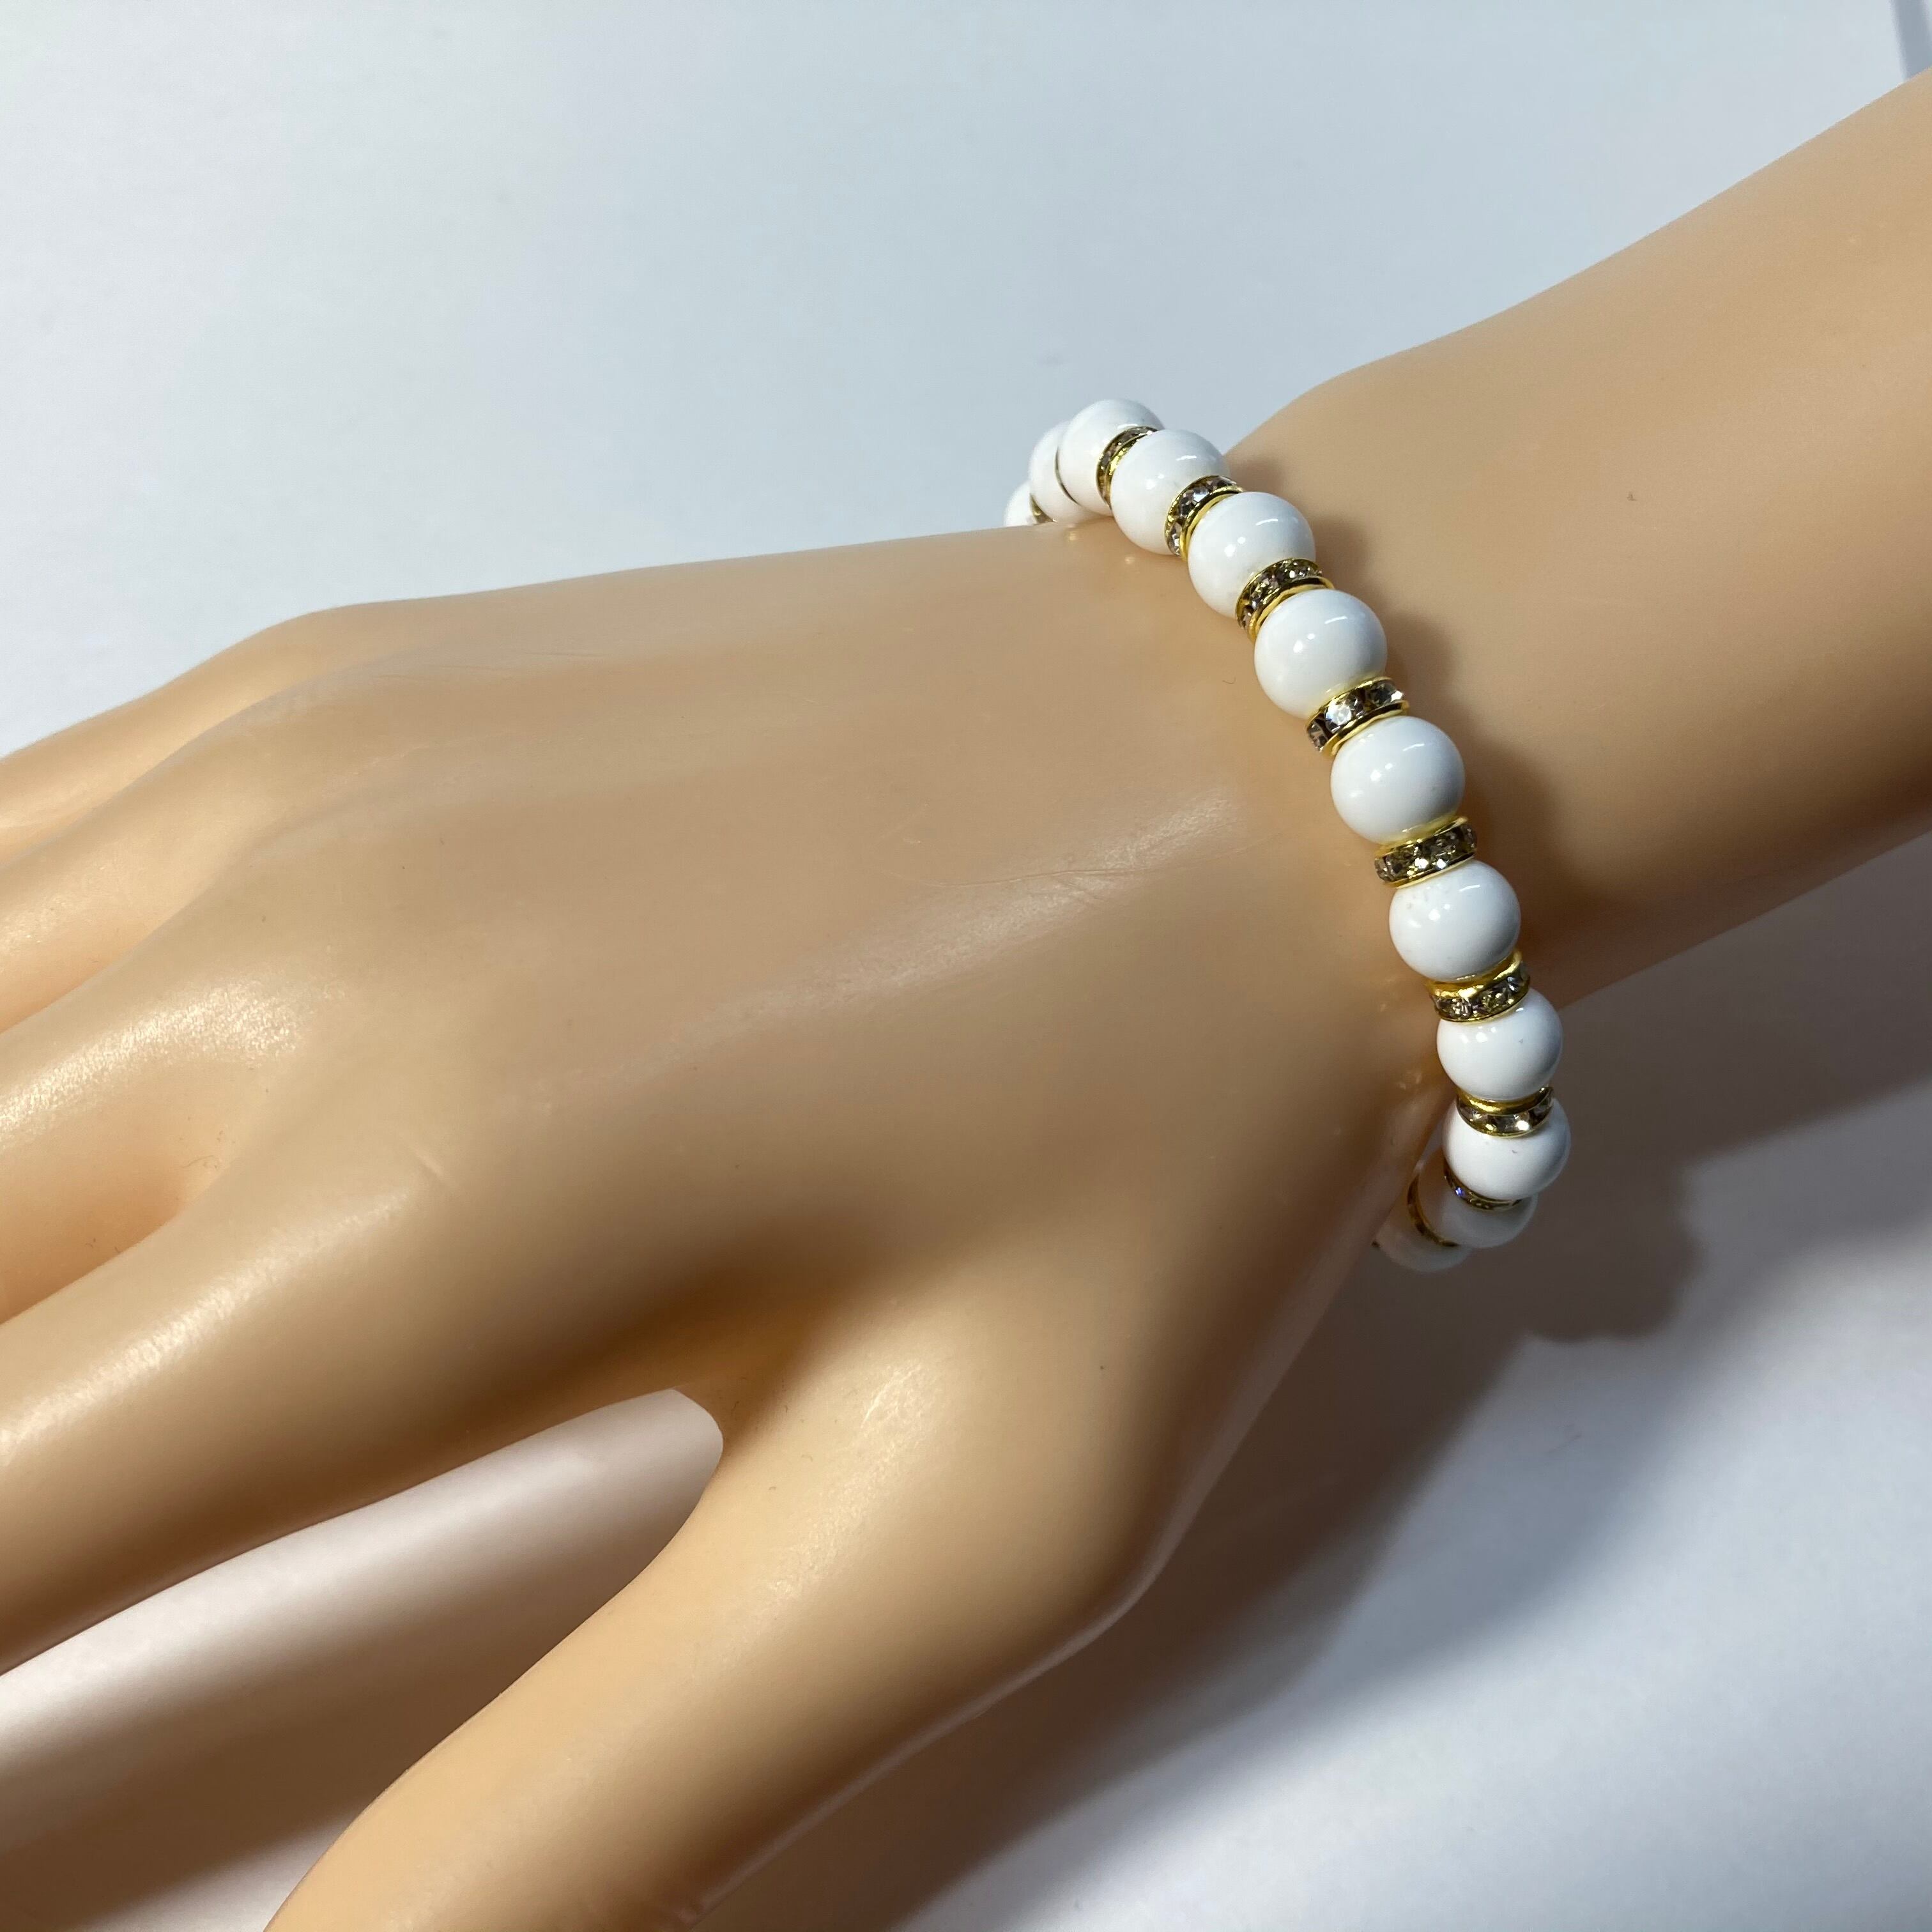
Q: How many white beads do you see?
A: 12